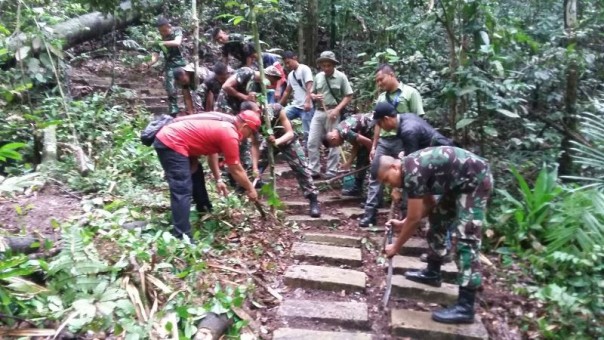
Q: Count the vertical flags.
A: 0